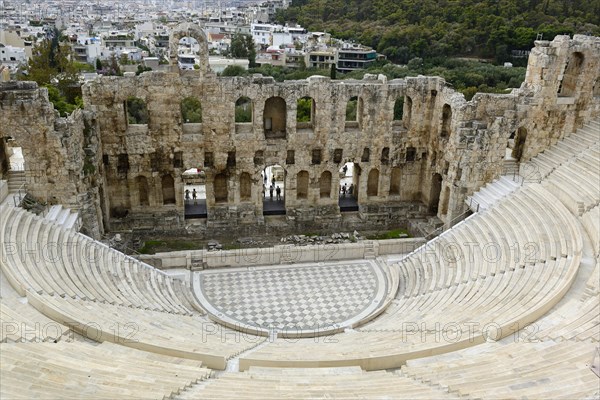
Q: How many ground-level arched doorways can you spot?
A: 3